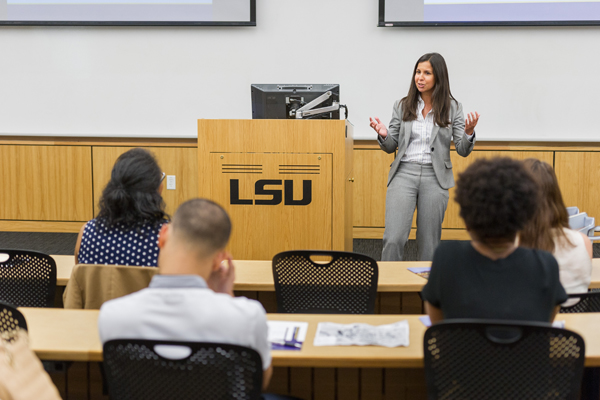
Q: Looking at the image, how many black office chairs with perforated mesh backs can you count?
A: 6